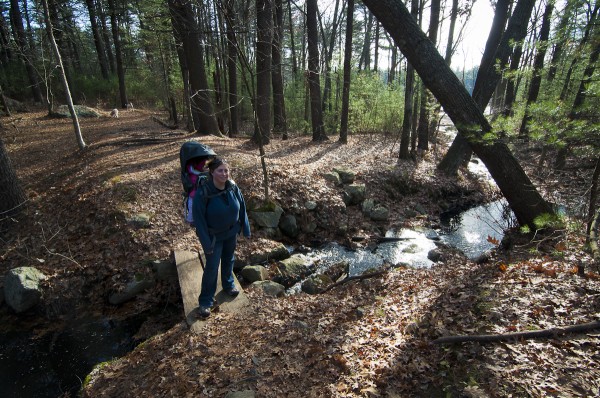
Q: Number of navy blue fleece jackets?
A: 1